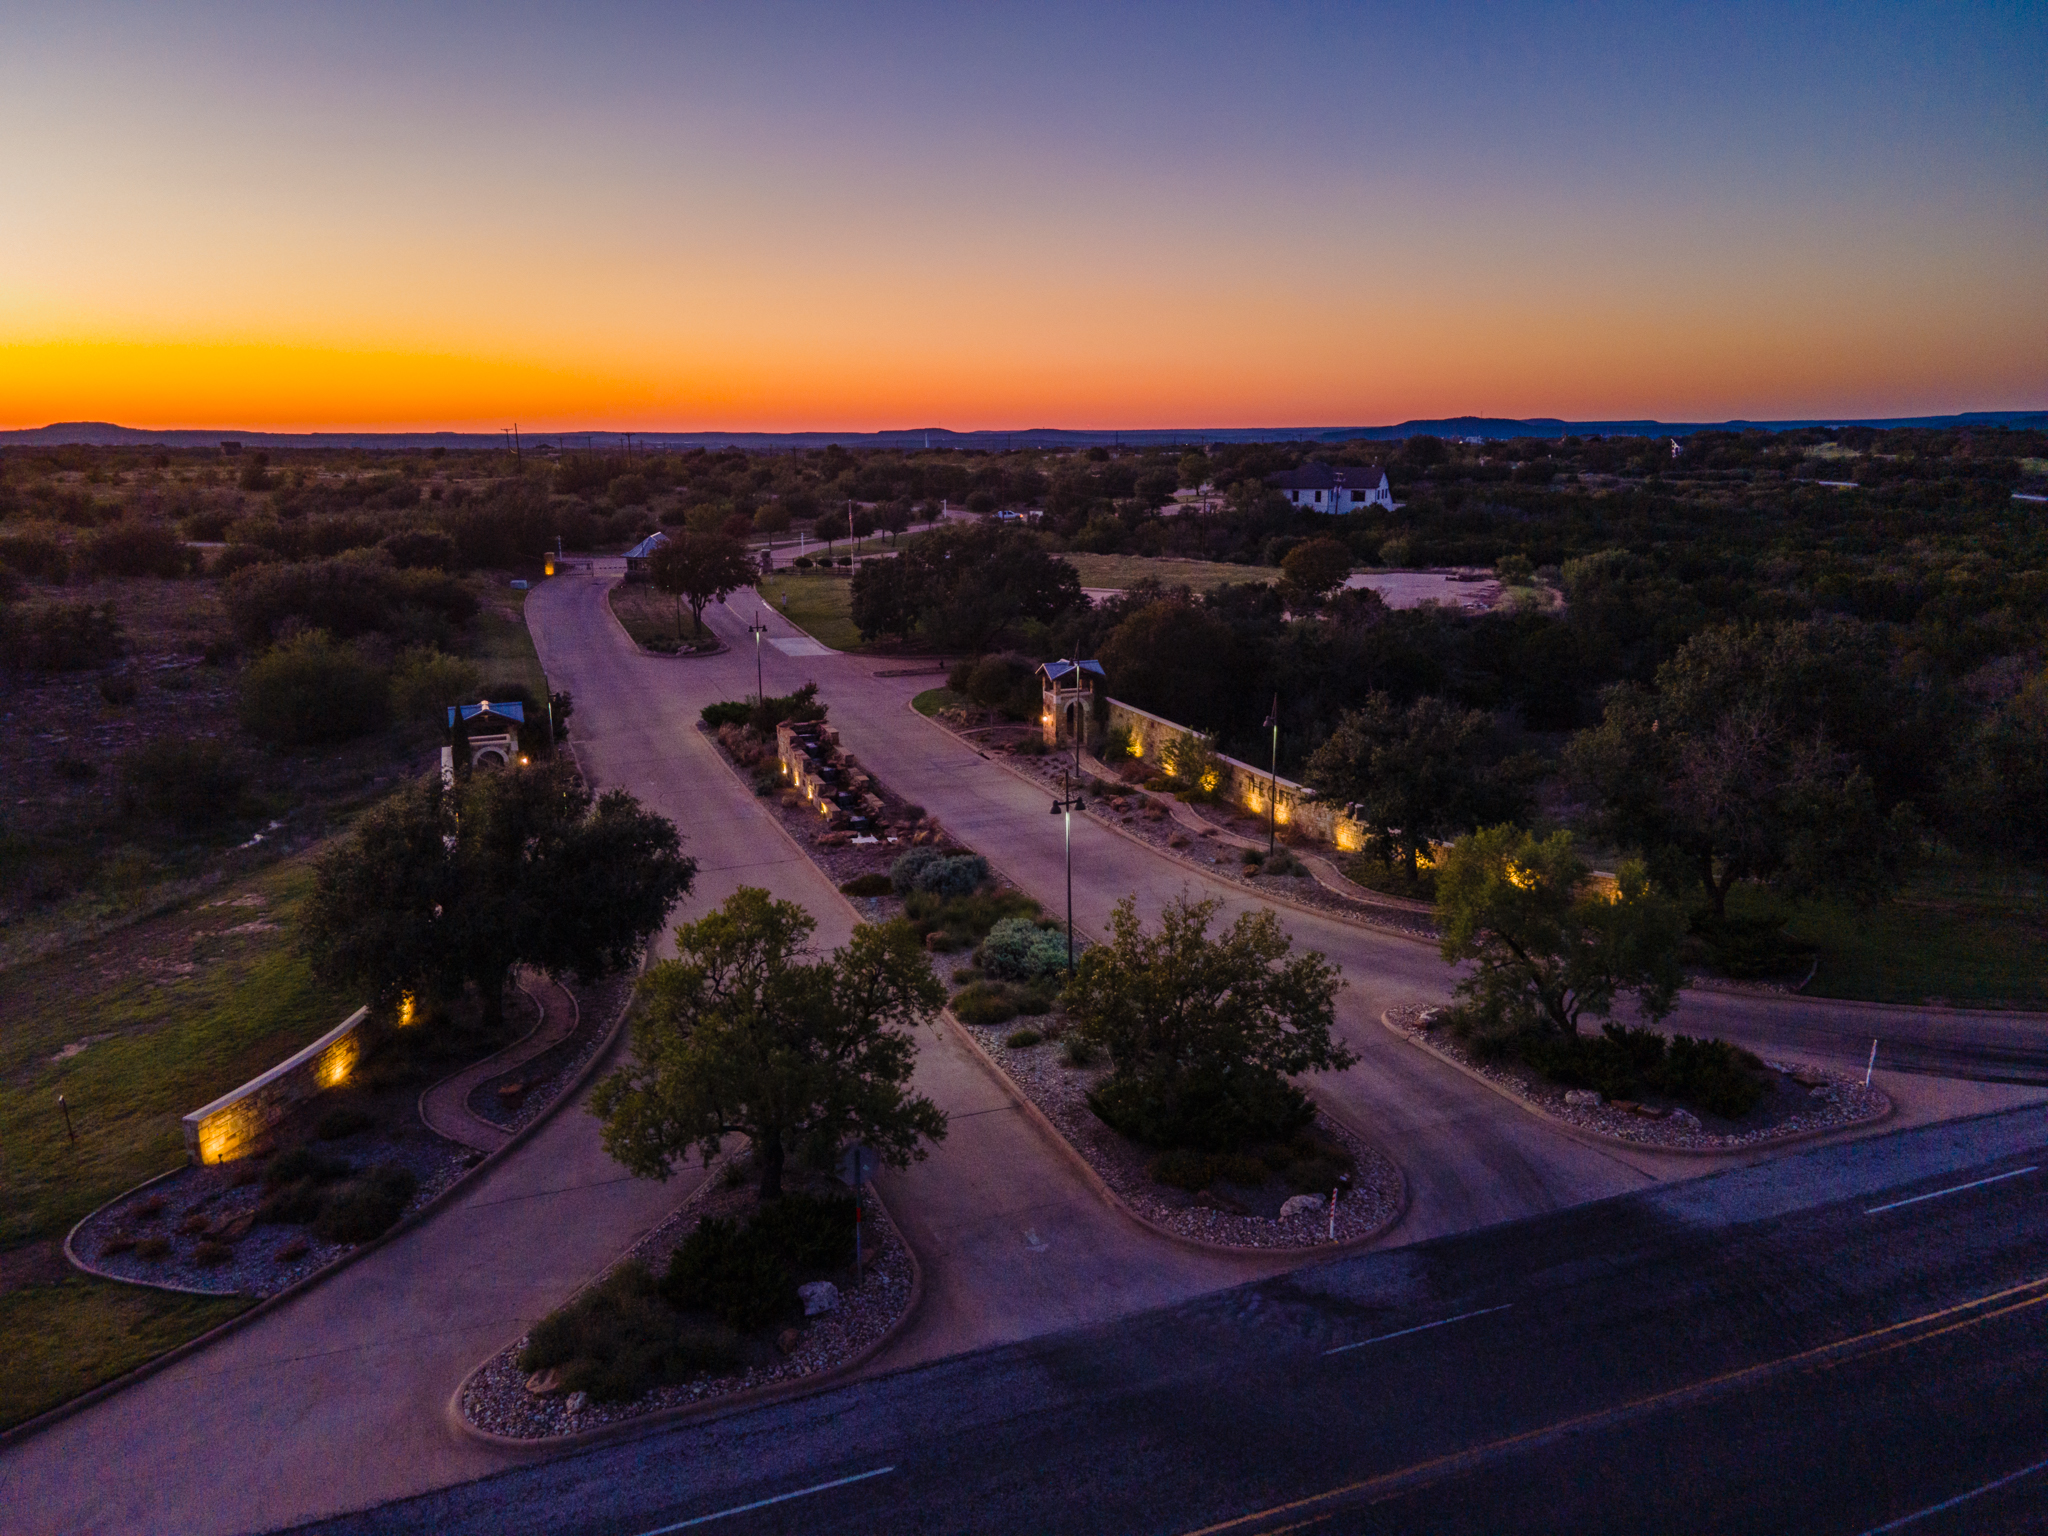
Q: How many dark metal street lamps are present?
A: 5